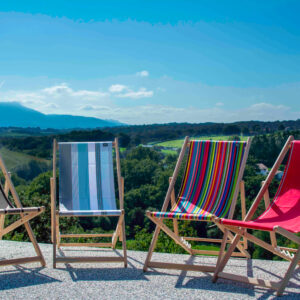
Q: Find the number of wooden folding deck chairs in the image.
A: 4